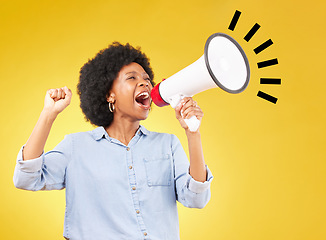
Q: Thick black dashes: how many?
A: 6